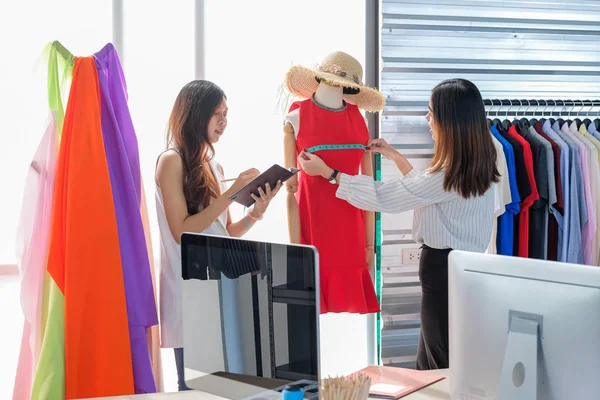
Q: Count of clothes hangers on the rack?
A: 13